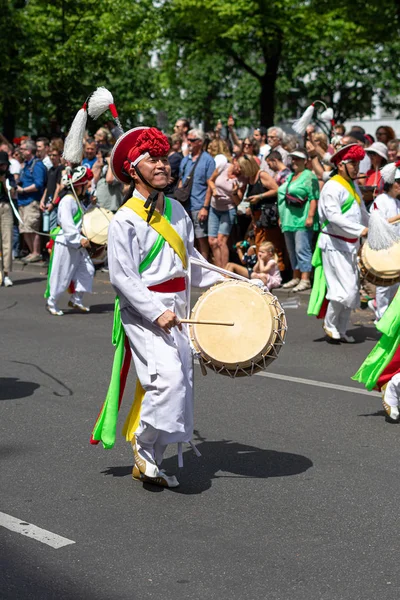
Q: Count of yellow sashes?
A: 2